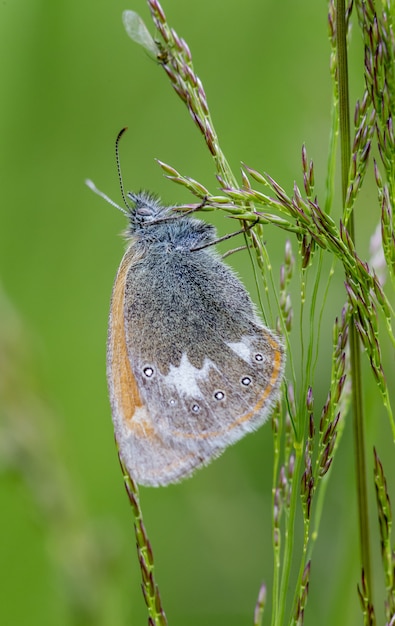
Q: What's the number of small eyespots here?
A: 6